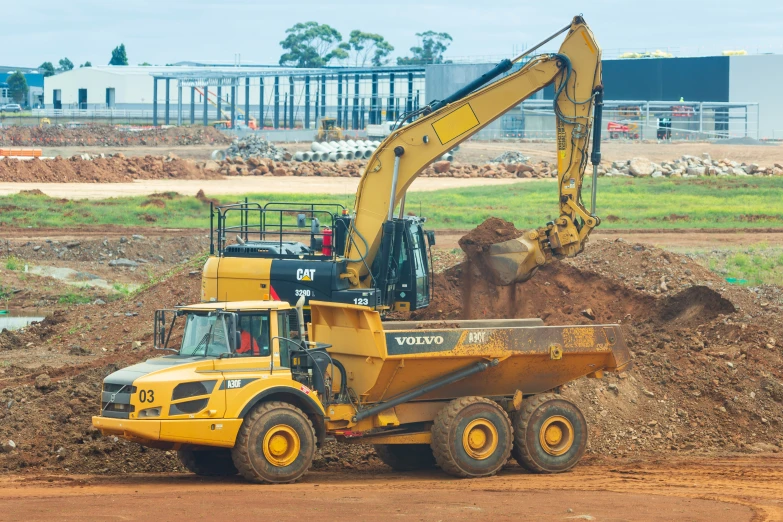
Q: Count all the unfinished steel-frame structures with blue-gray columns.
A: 1